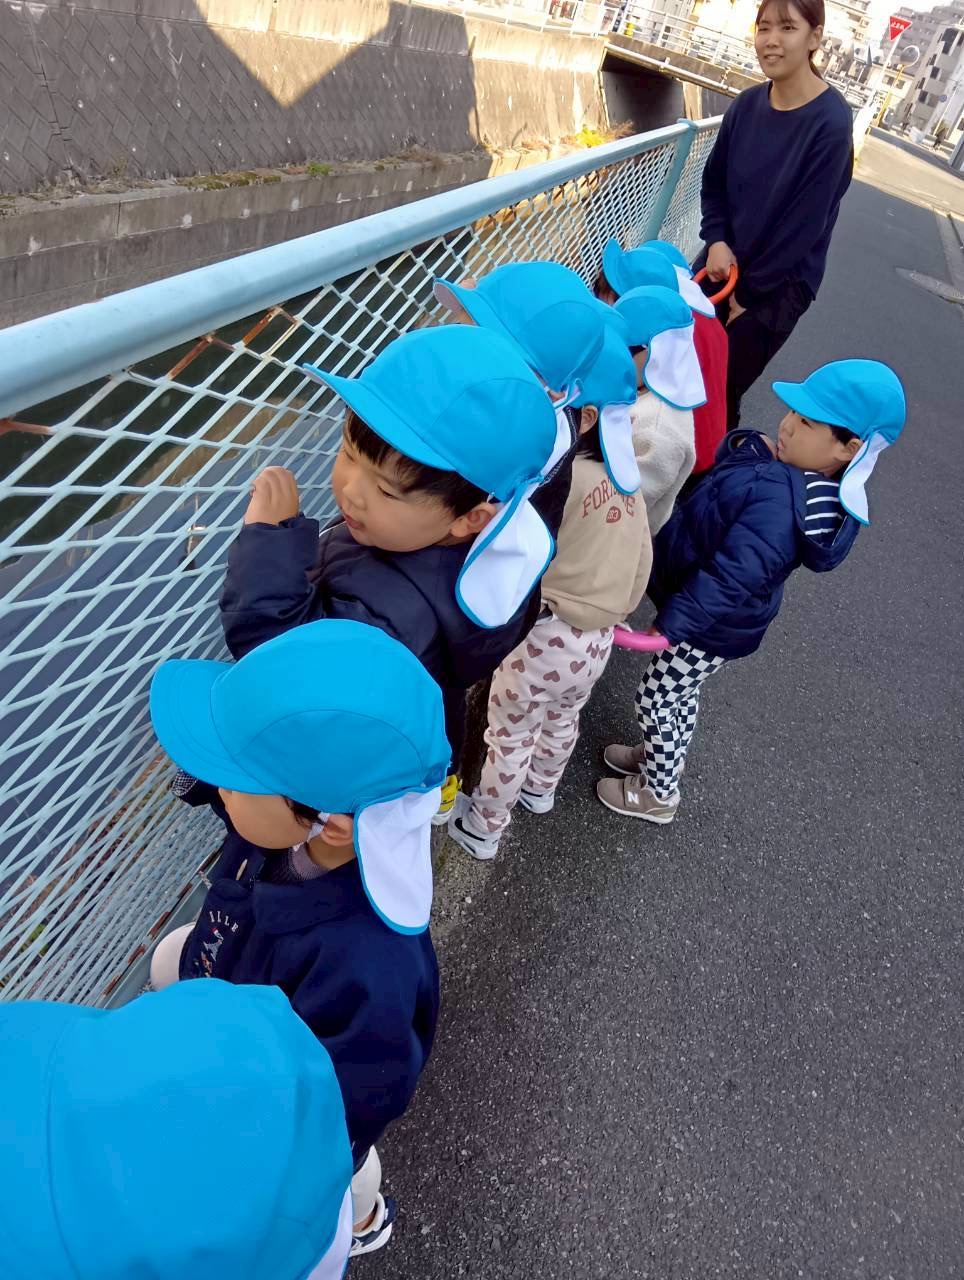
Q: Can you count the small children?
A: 9